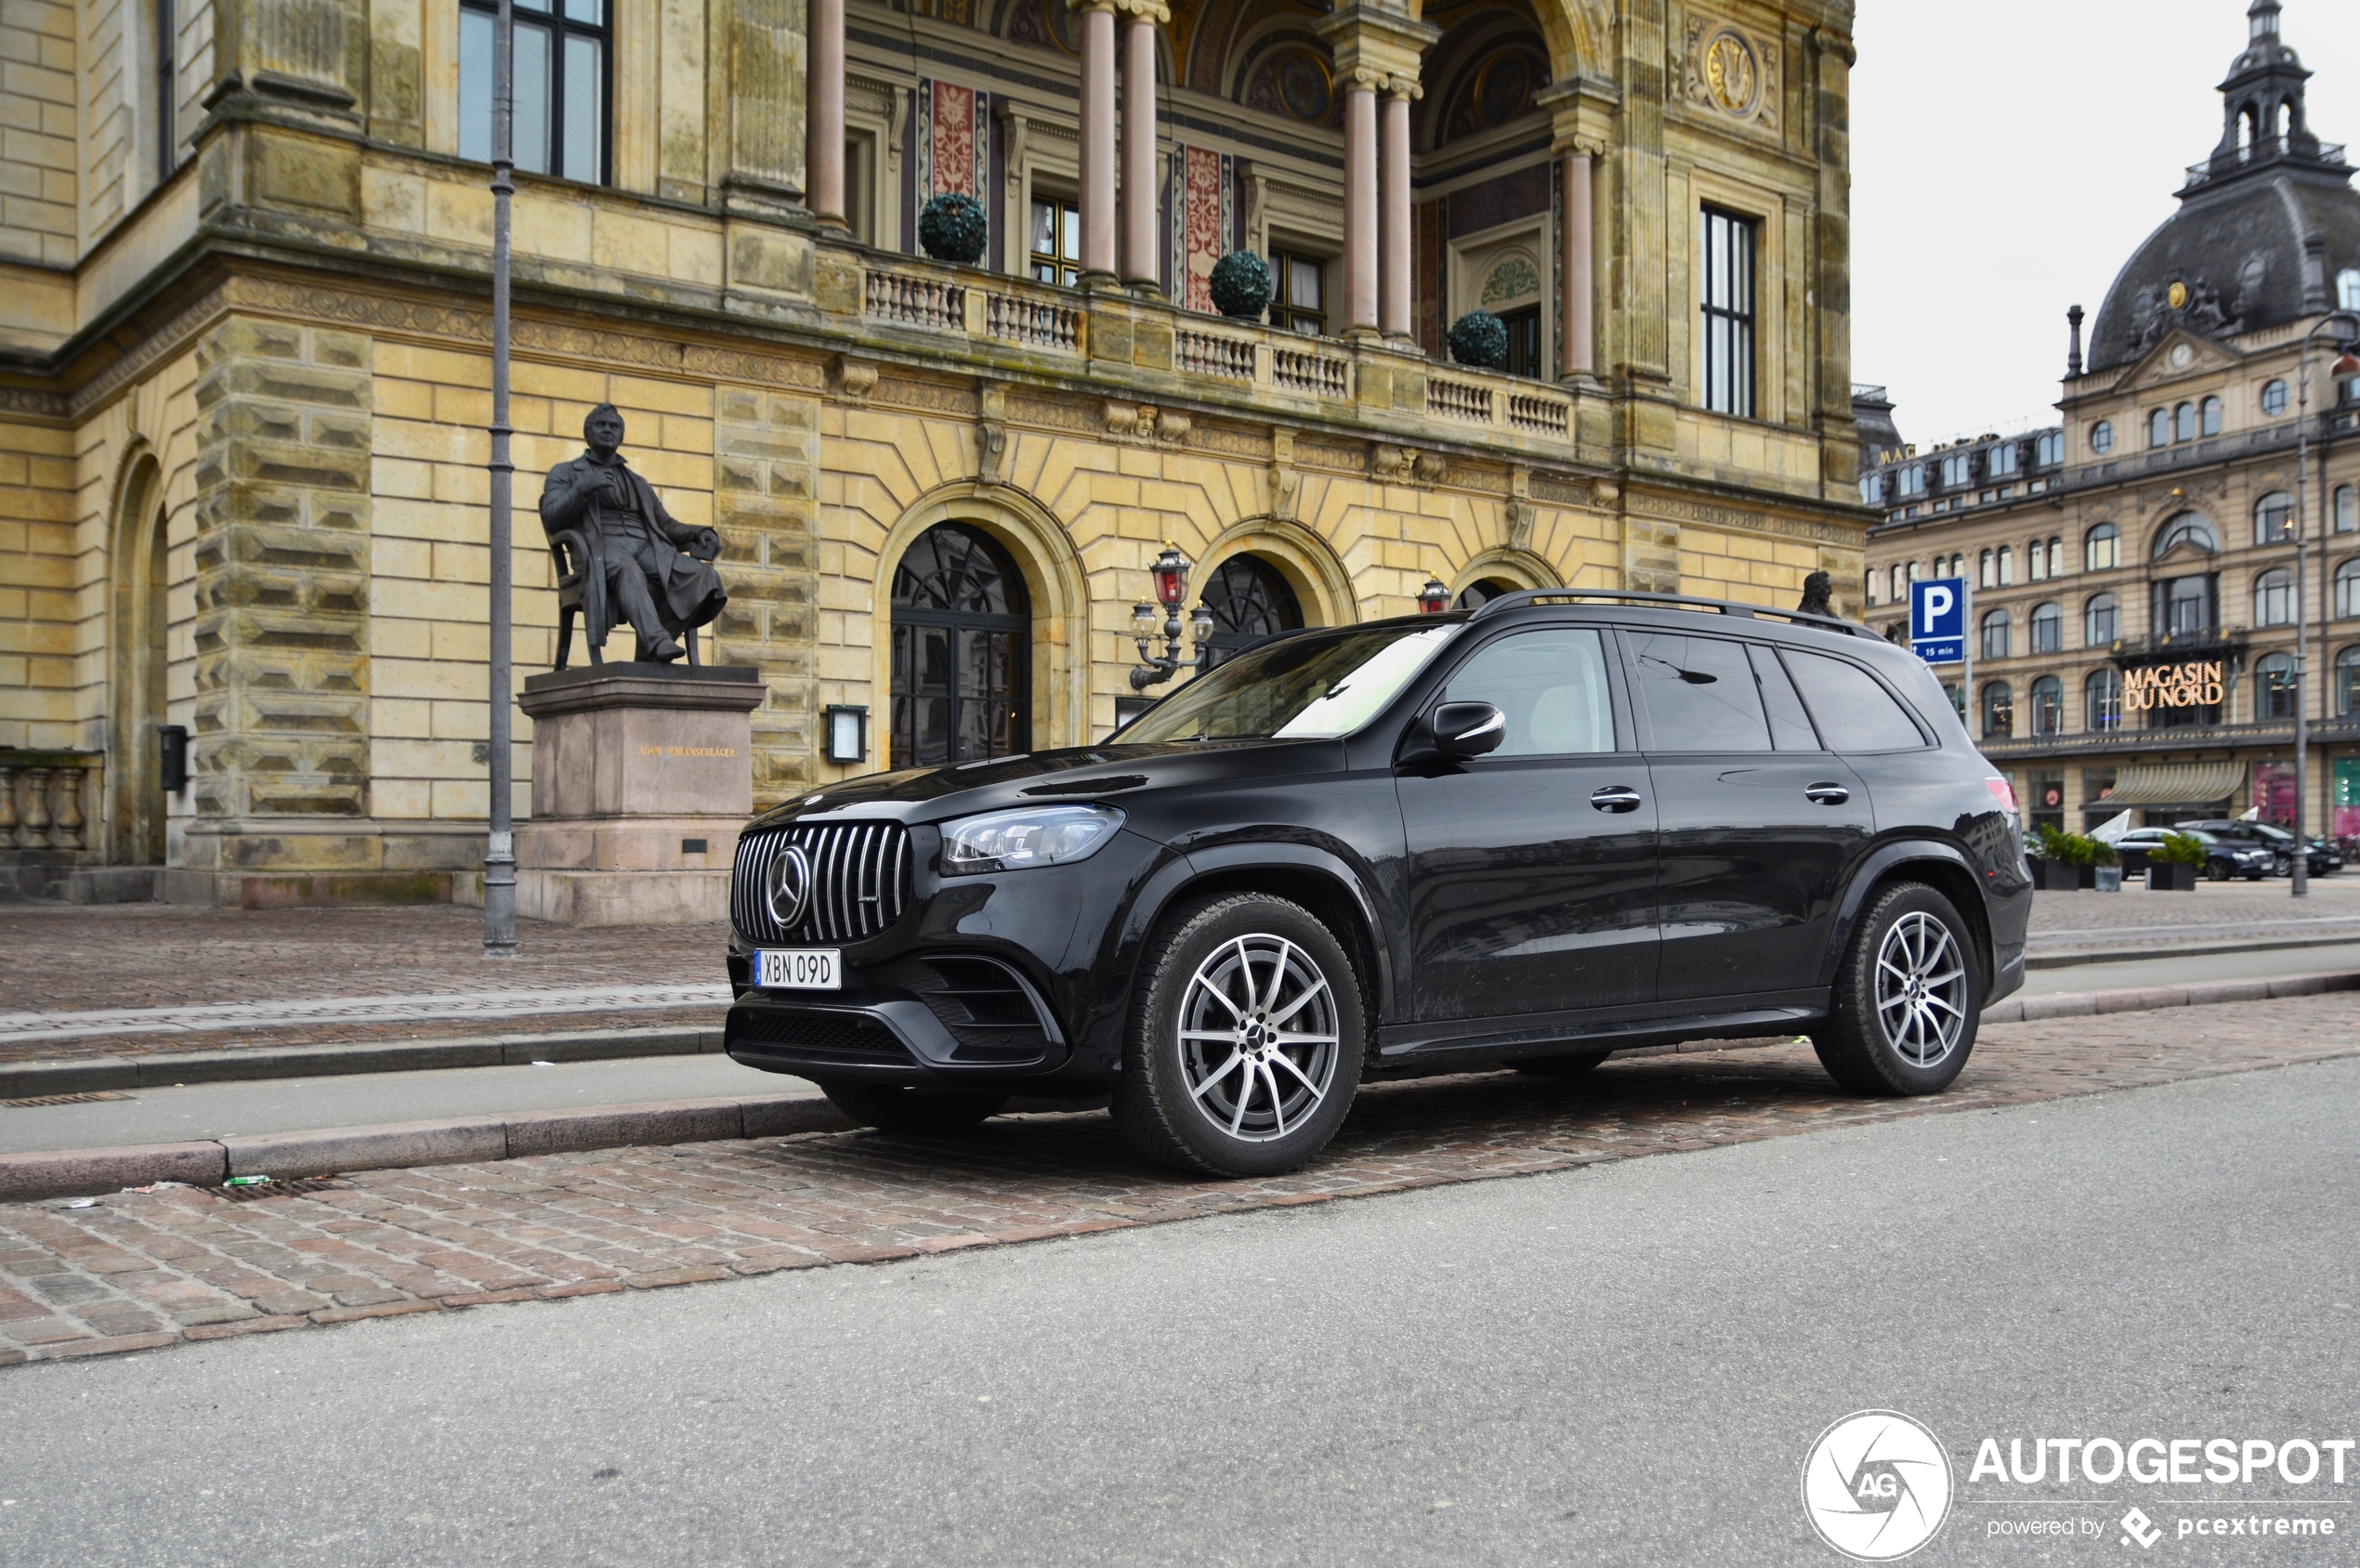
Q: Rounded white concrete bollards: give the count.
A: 0